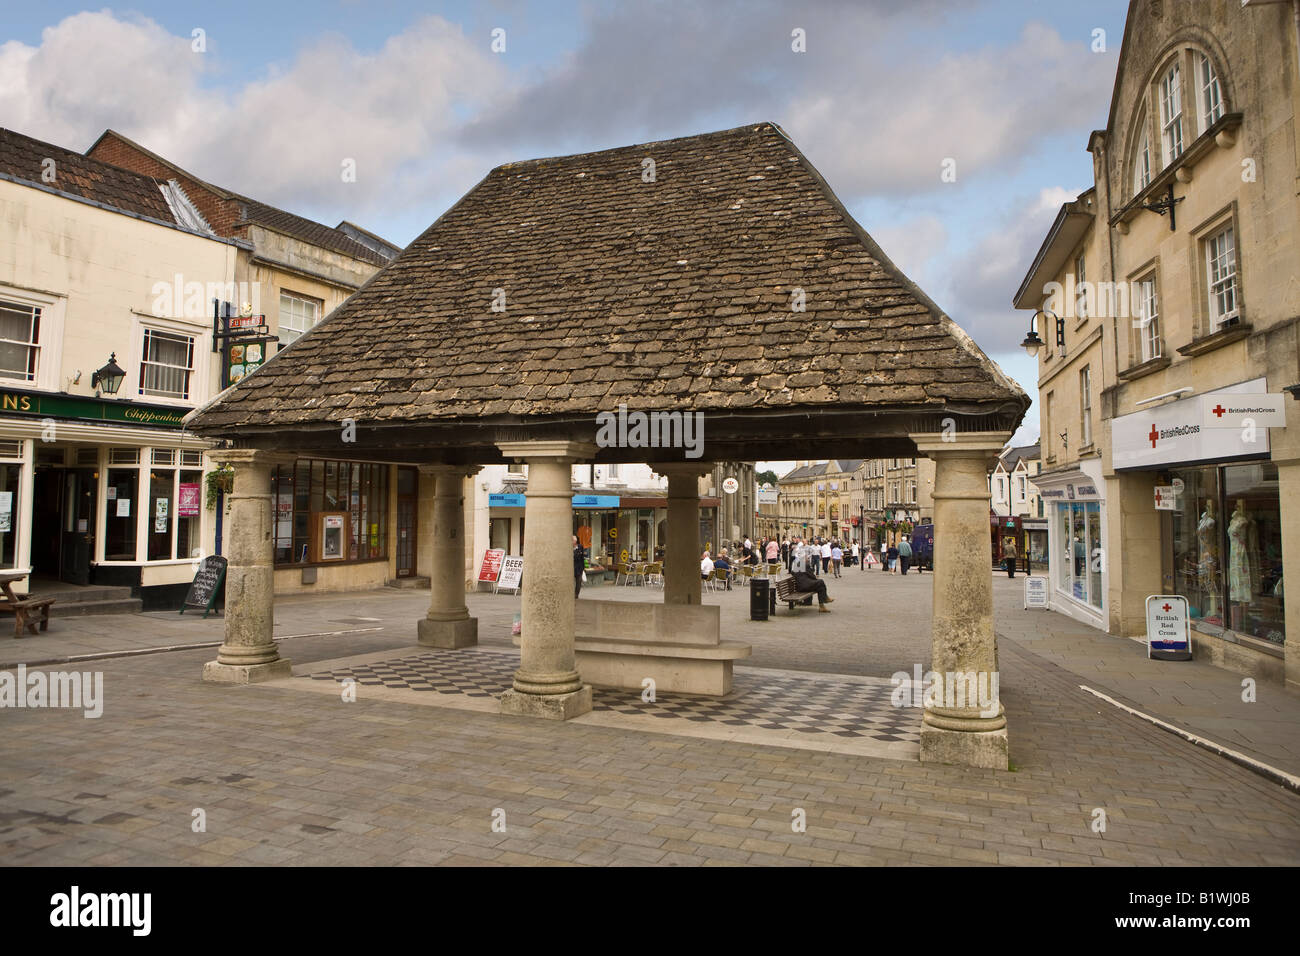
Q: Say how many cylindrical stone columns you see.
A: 5